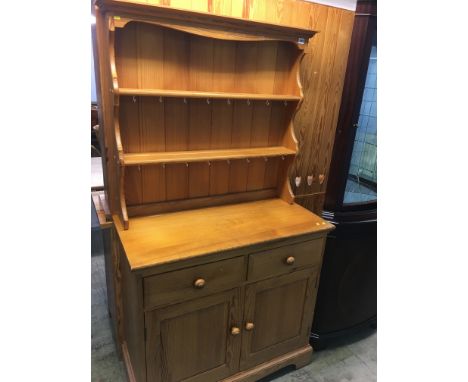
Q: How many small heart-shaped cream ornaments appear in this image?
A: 3